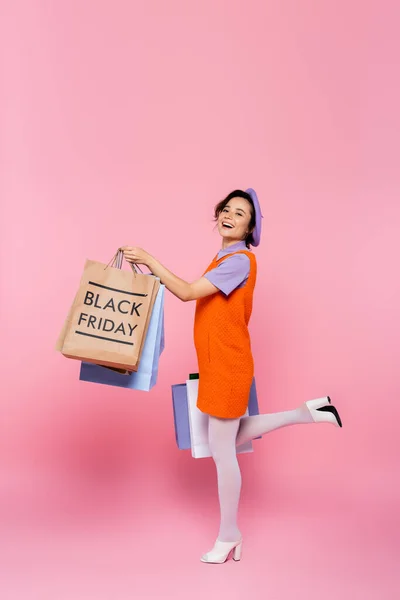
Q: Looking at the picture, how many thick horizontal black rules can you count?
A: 2